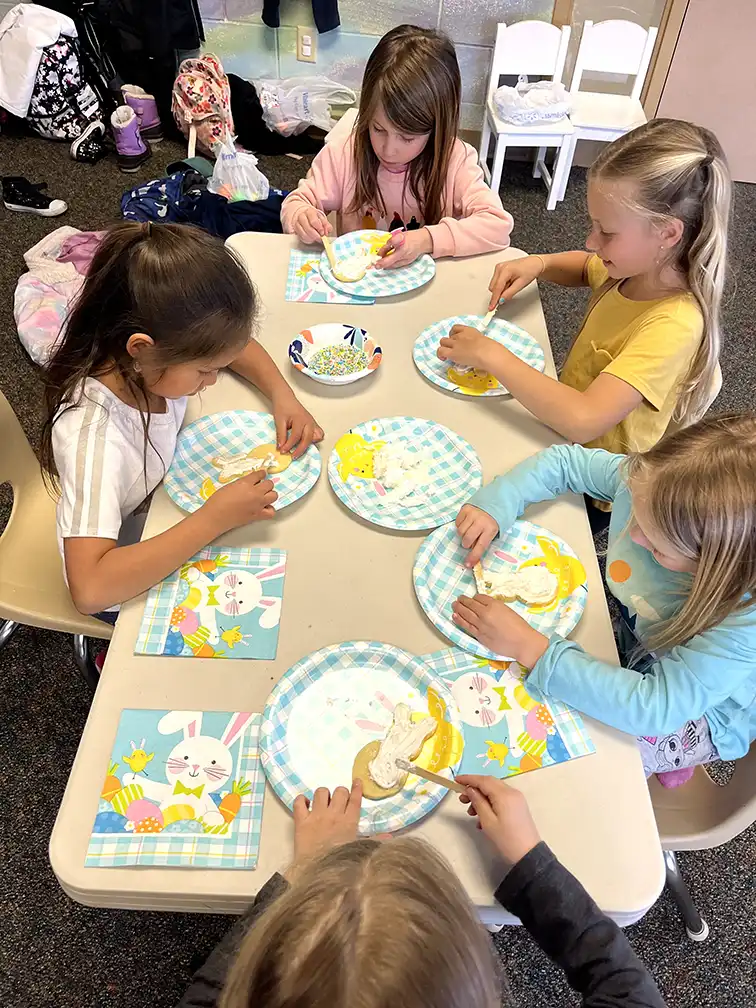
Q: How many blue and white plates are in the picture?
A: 6